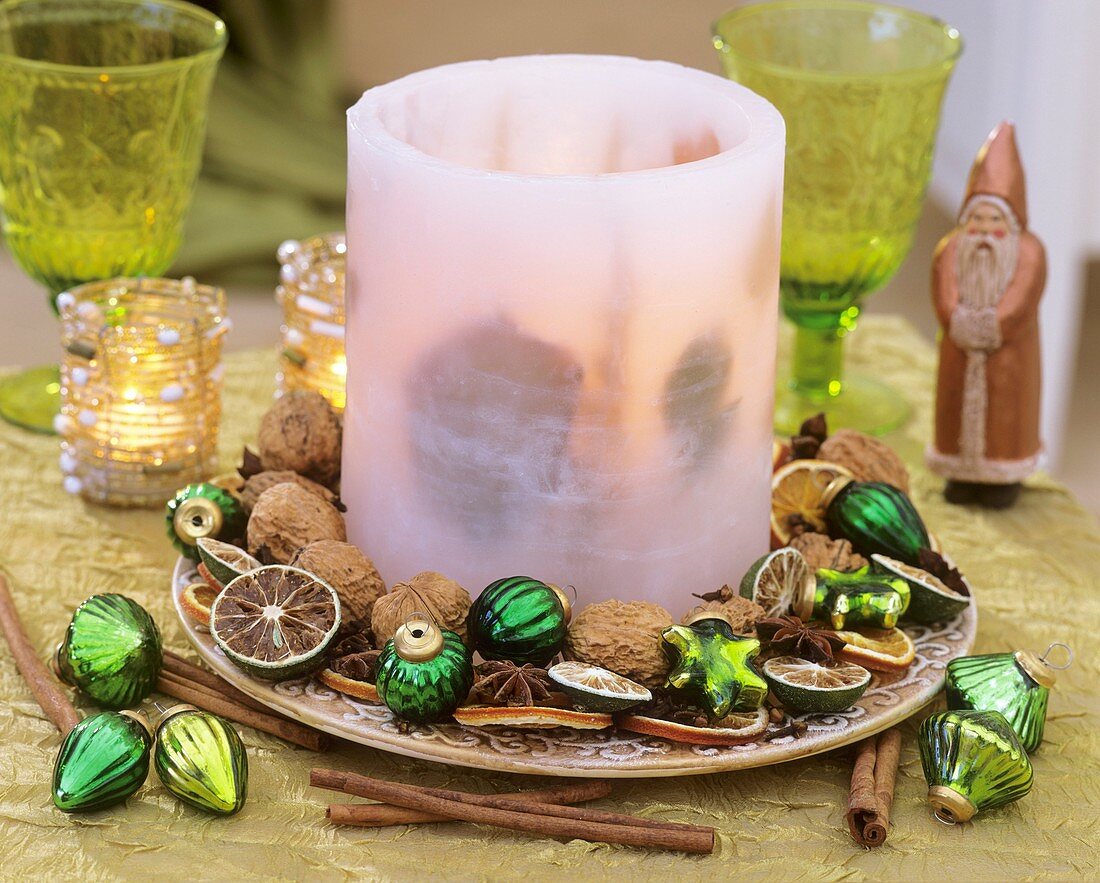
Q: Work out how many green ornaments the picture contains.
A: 11